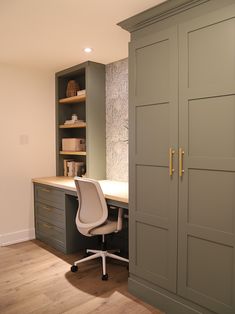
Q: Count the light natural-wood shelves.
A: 3